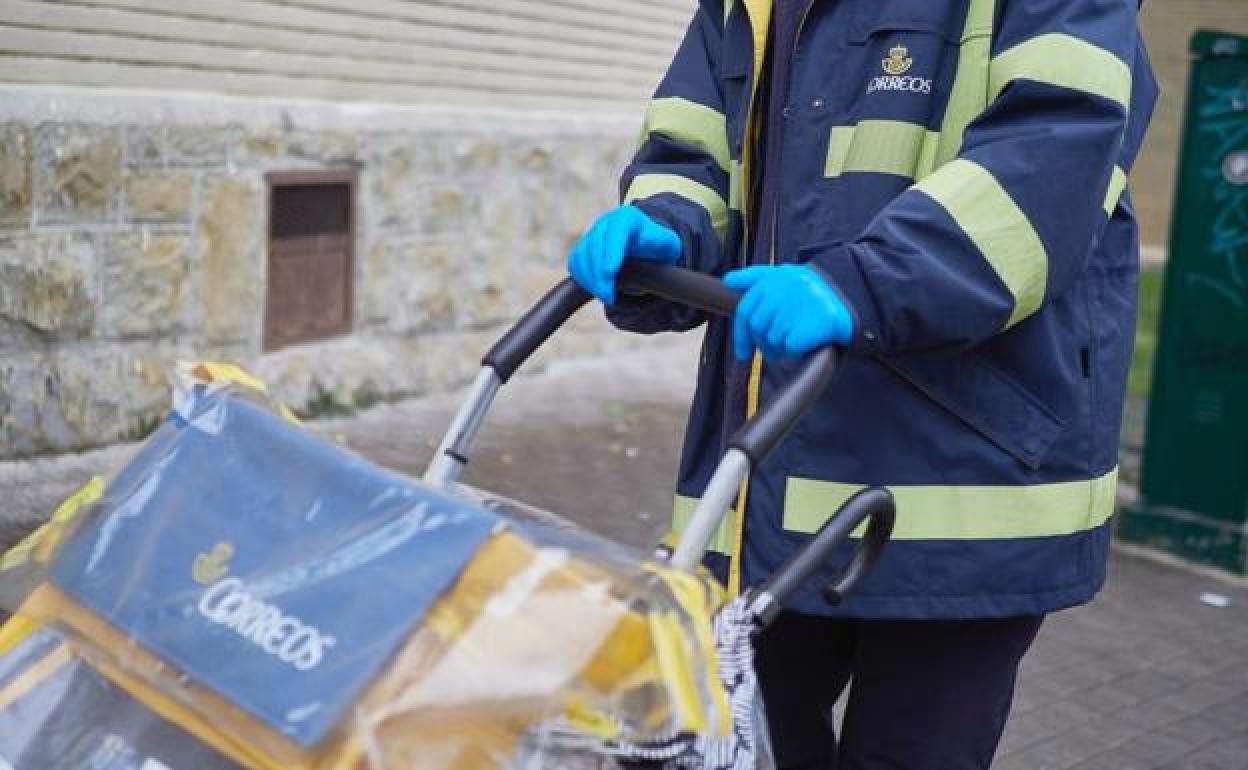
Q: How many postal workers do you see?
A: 1